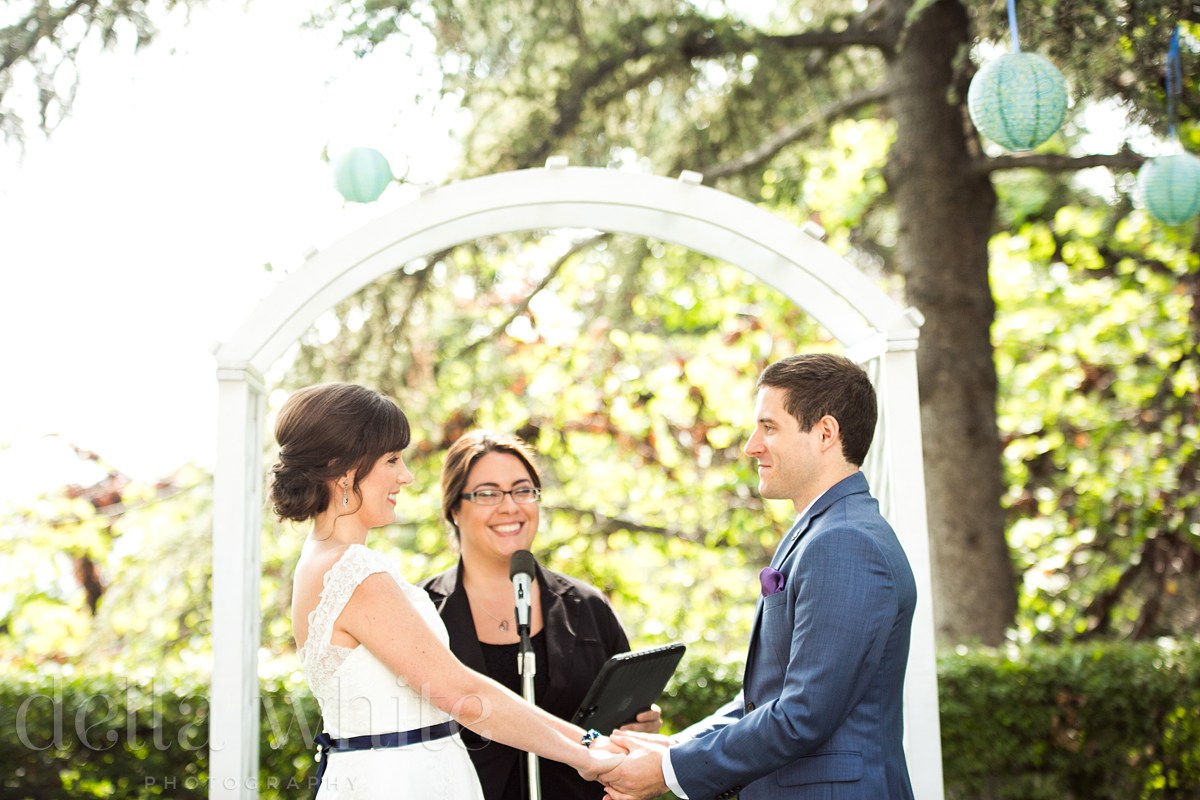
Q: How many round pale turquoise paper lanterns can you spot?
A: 3